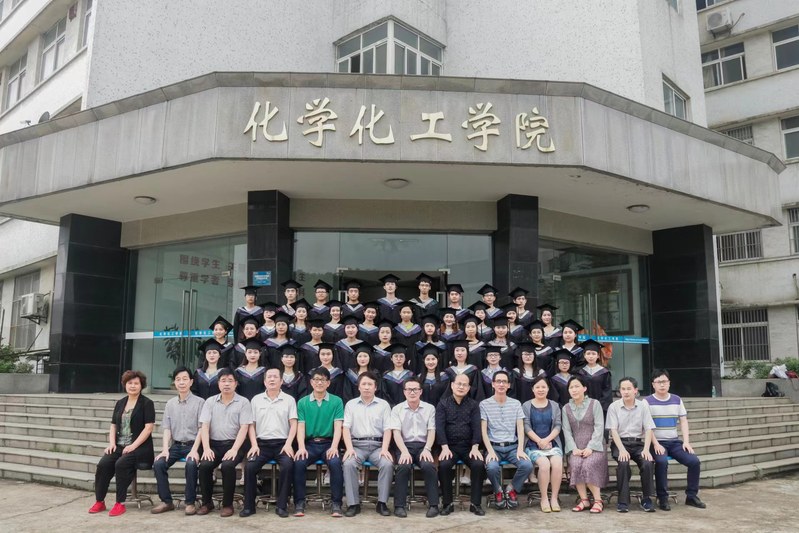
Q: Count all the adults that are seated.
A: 13